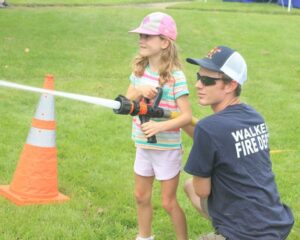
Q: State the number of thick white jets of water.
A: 1